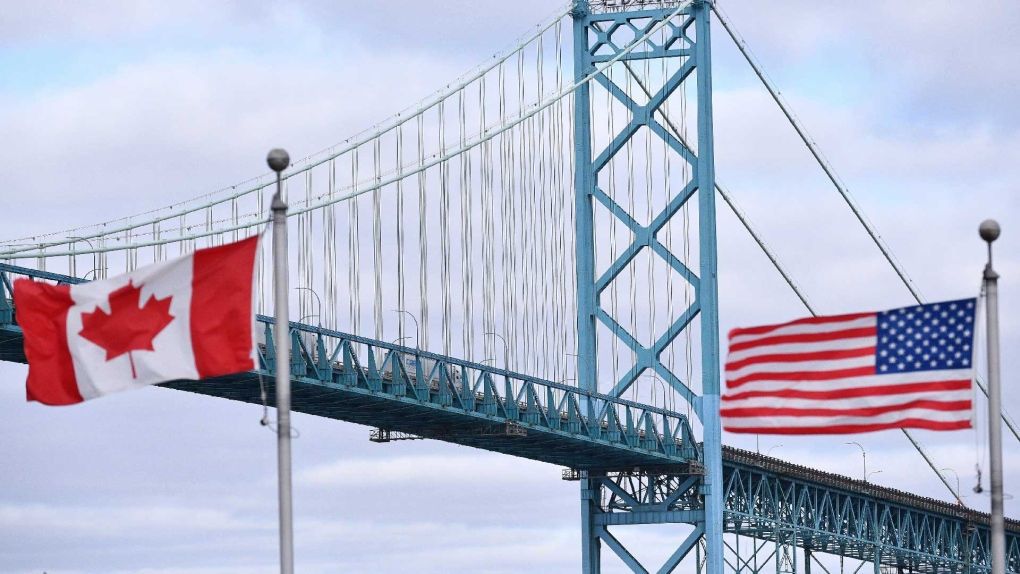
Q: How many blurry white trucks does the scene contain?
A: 2